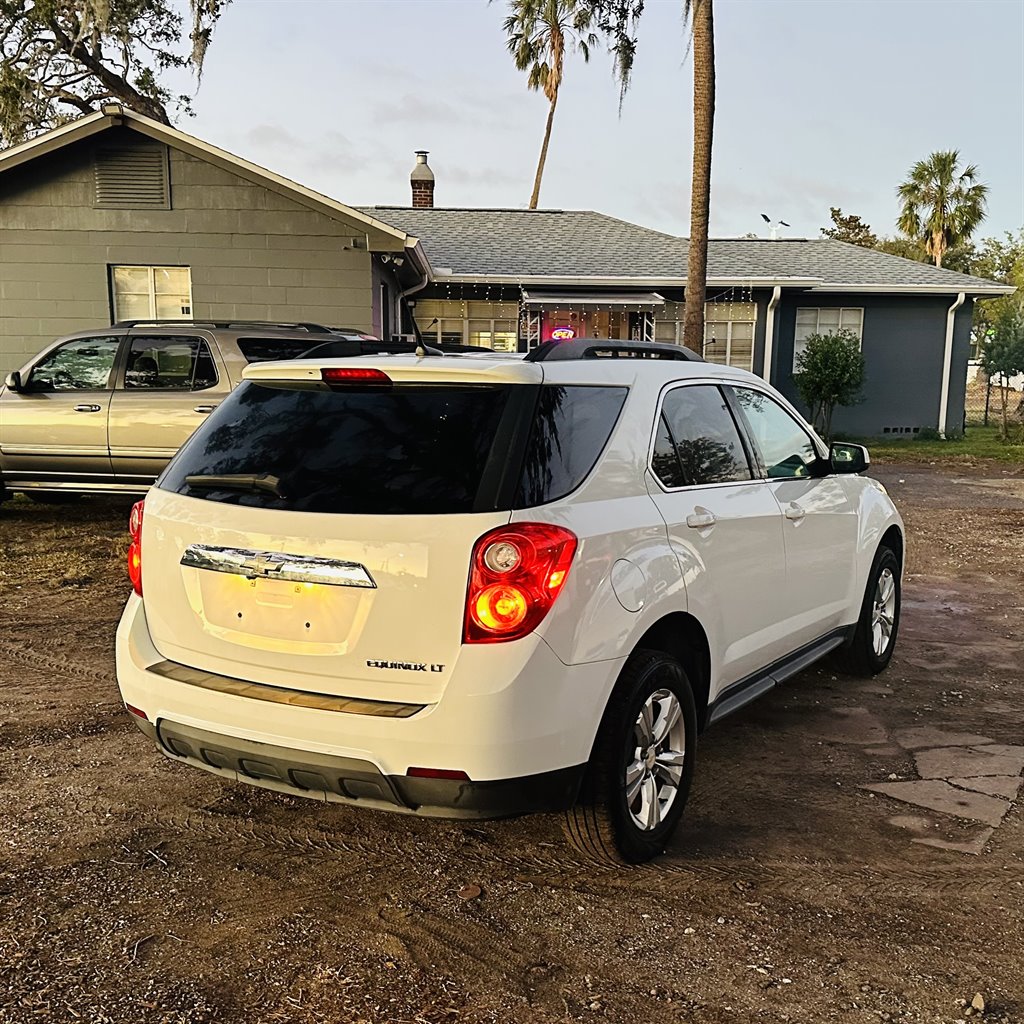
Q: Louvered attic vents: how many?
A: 1